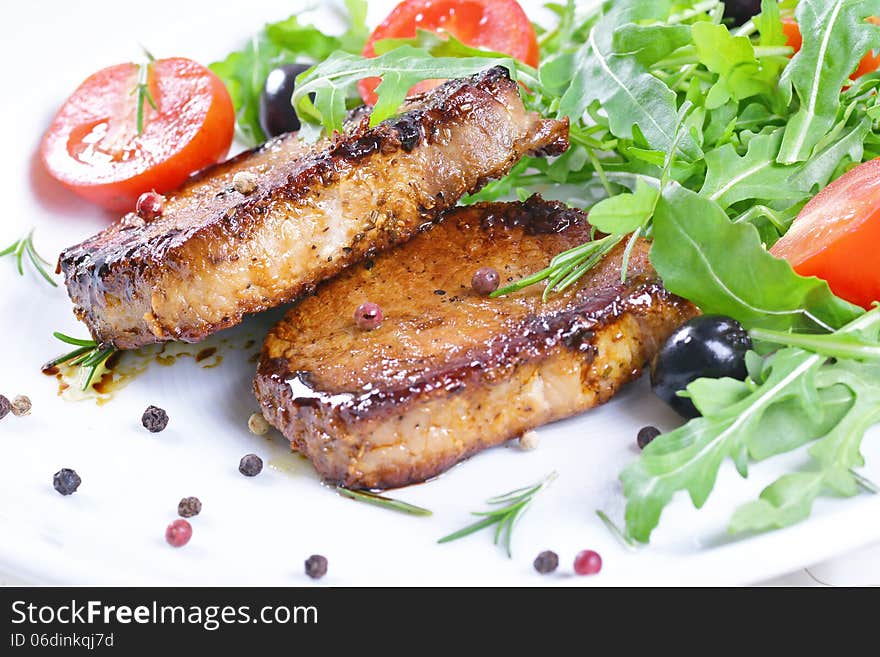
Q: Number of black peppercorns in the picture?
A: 8